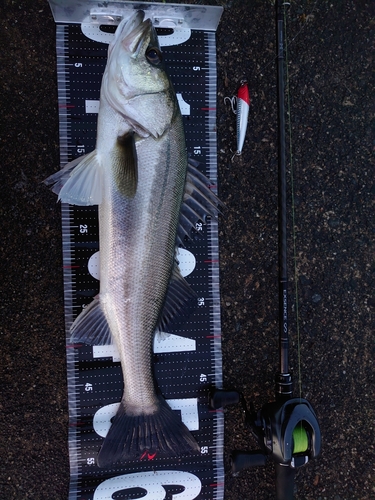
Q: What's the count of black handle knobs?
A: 2